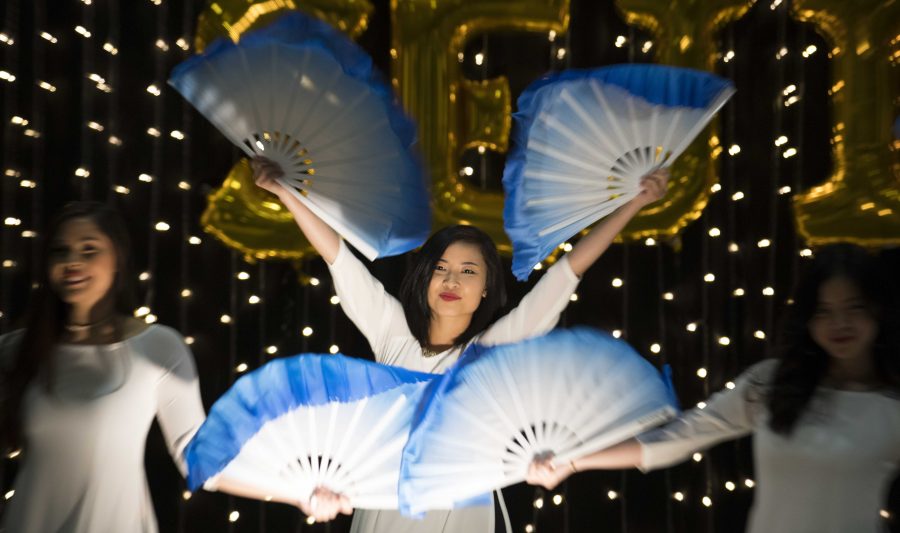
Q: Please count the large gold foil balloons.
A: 4